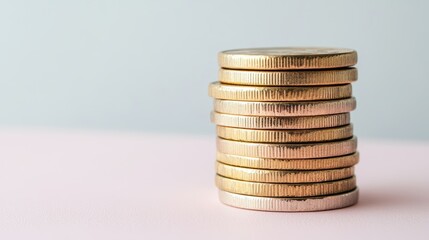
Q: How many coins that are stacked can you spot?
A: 11